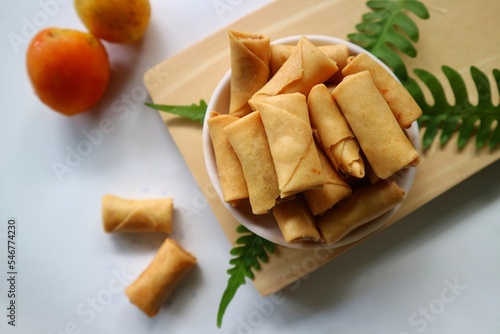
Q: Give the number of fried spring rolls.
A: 14